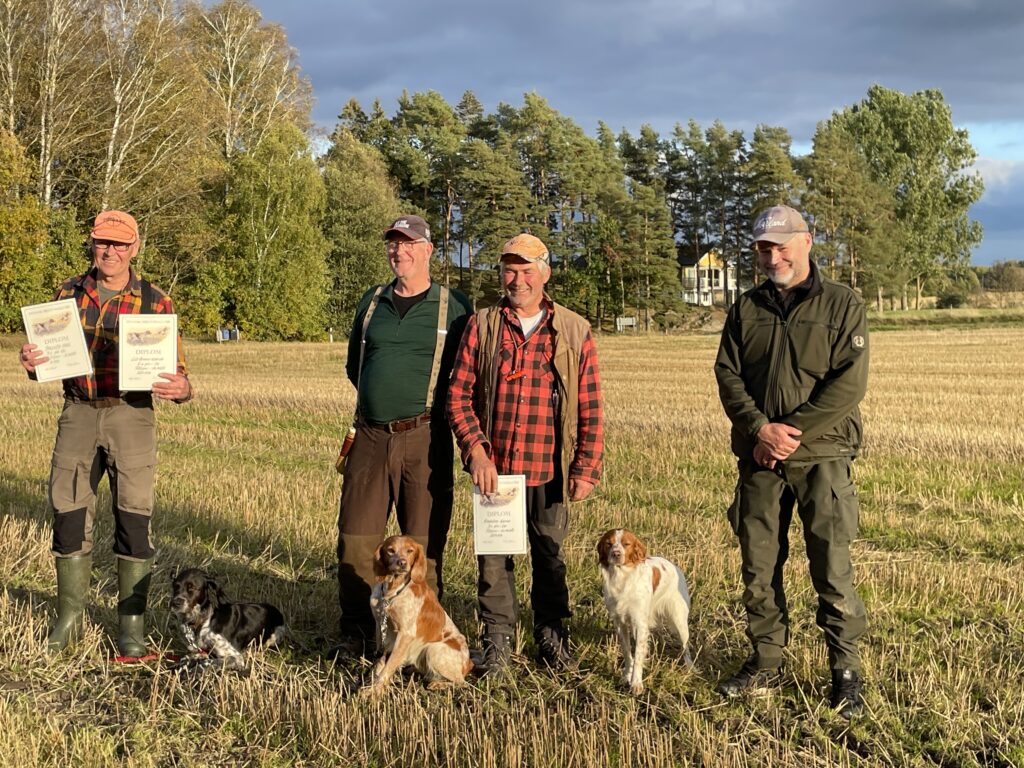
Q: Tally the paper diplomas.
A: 3